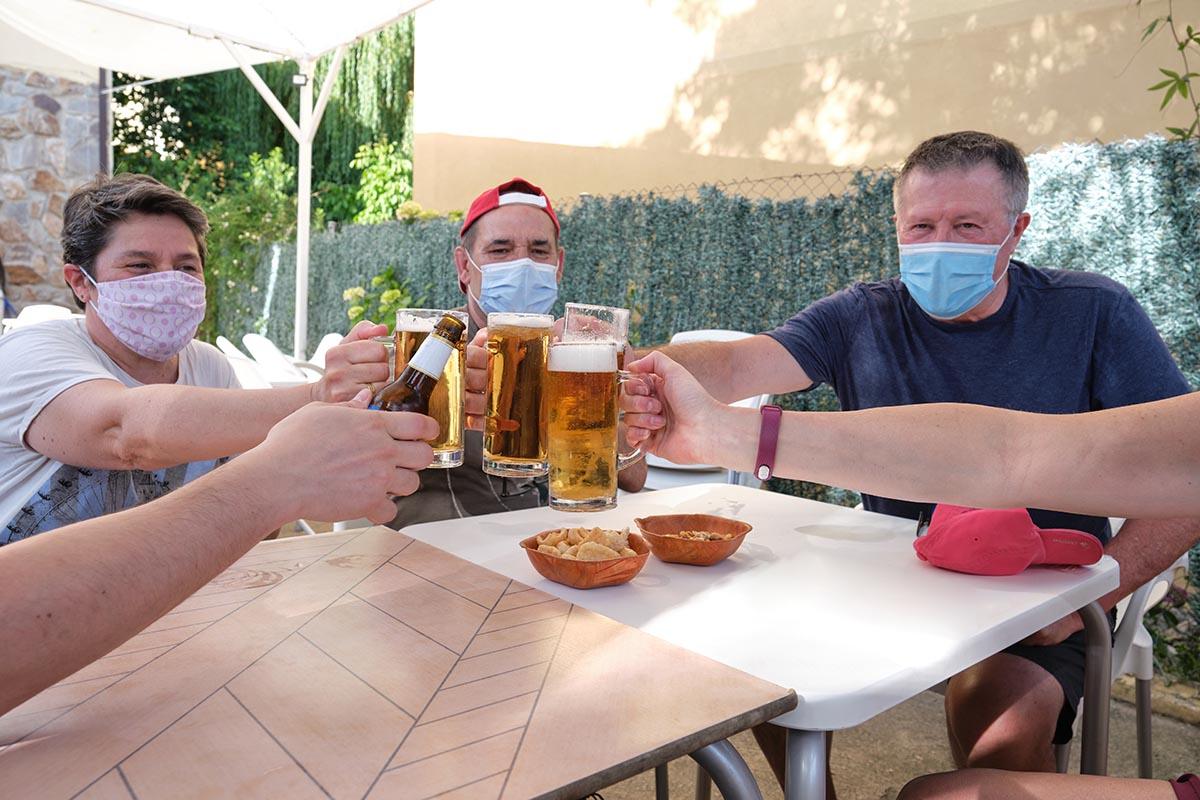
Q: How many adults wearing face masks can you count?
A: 3